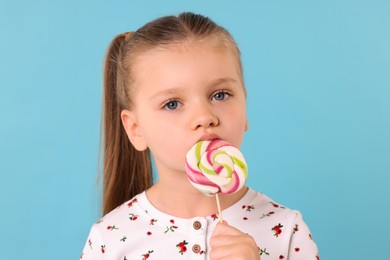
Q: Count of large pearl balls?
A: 0